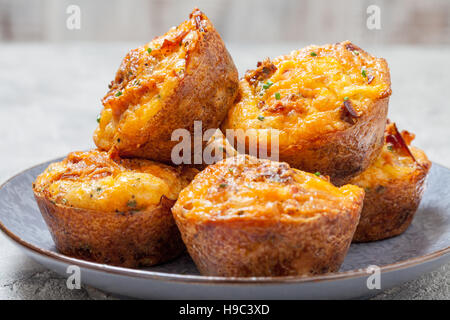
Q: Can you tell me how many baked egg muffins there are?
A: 5